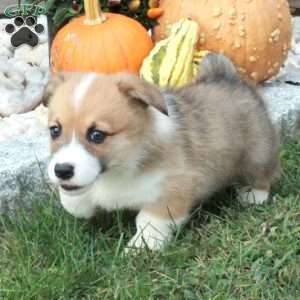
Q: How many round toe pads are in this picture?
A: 4